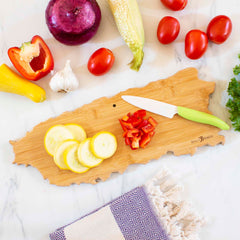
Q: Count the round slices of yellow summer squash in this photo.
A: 6